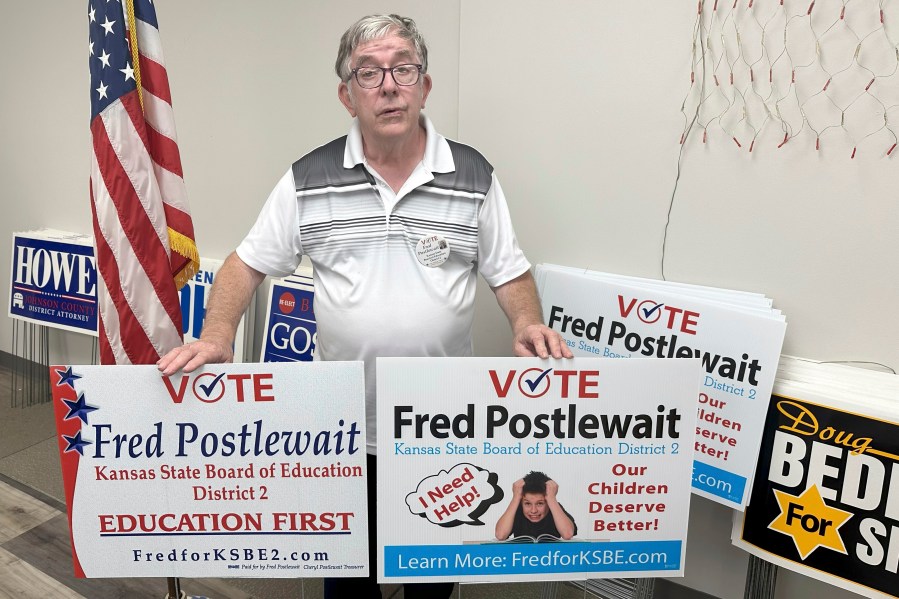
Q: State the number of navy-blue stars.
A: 3